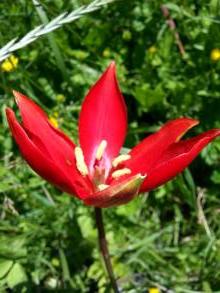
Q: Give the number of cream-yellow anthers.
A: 5